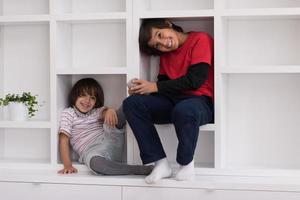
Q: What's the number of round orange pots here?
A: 0